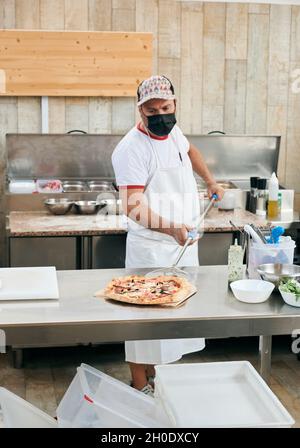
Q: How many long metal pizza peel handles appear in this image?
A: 1